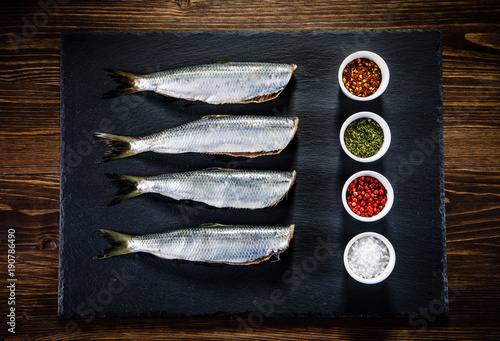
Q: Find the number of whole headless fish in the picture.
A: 4